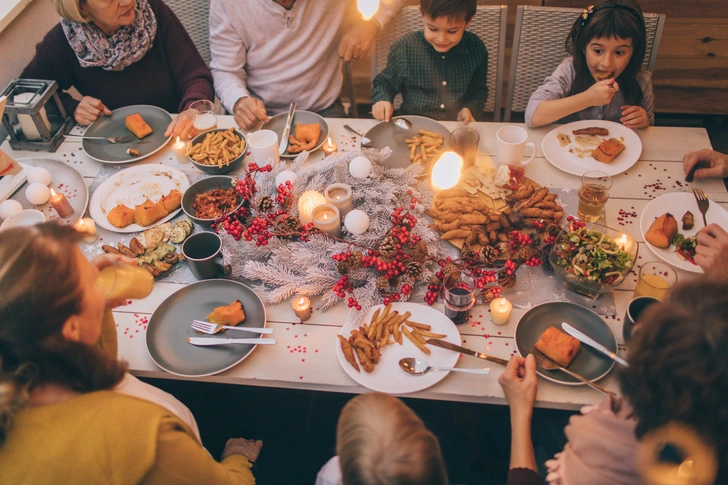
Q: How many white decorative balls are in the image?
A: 6